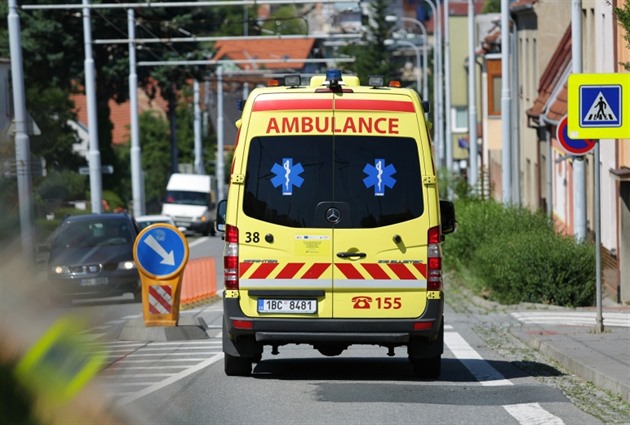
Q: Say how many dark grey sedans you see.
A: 1